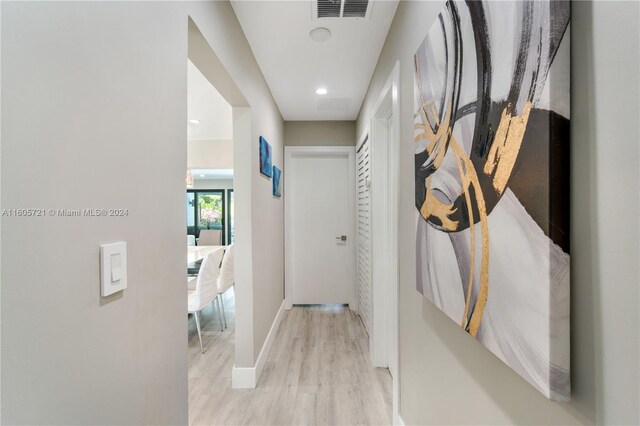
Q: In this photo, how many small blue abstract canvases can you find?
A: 2